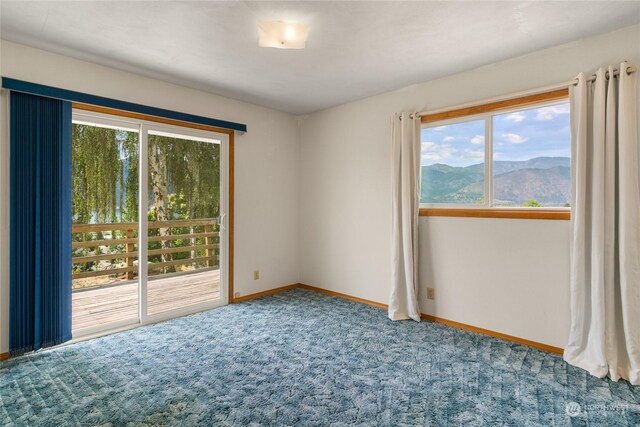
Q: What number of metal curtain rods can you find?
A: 1